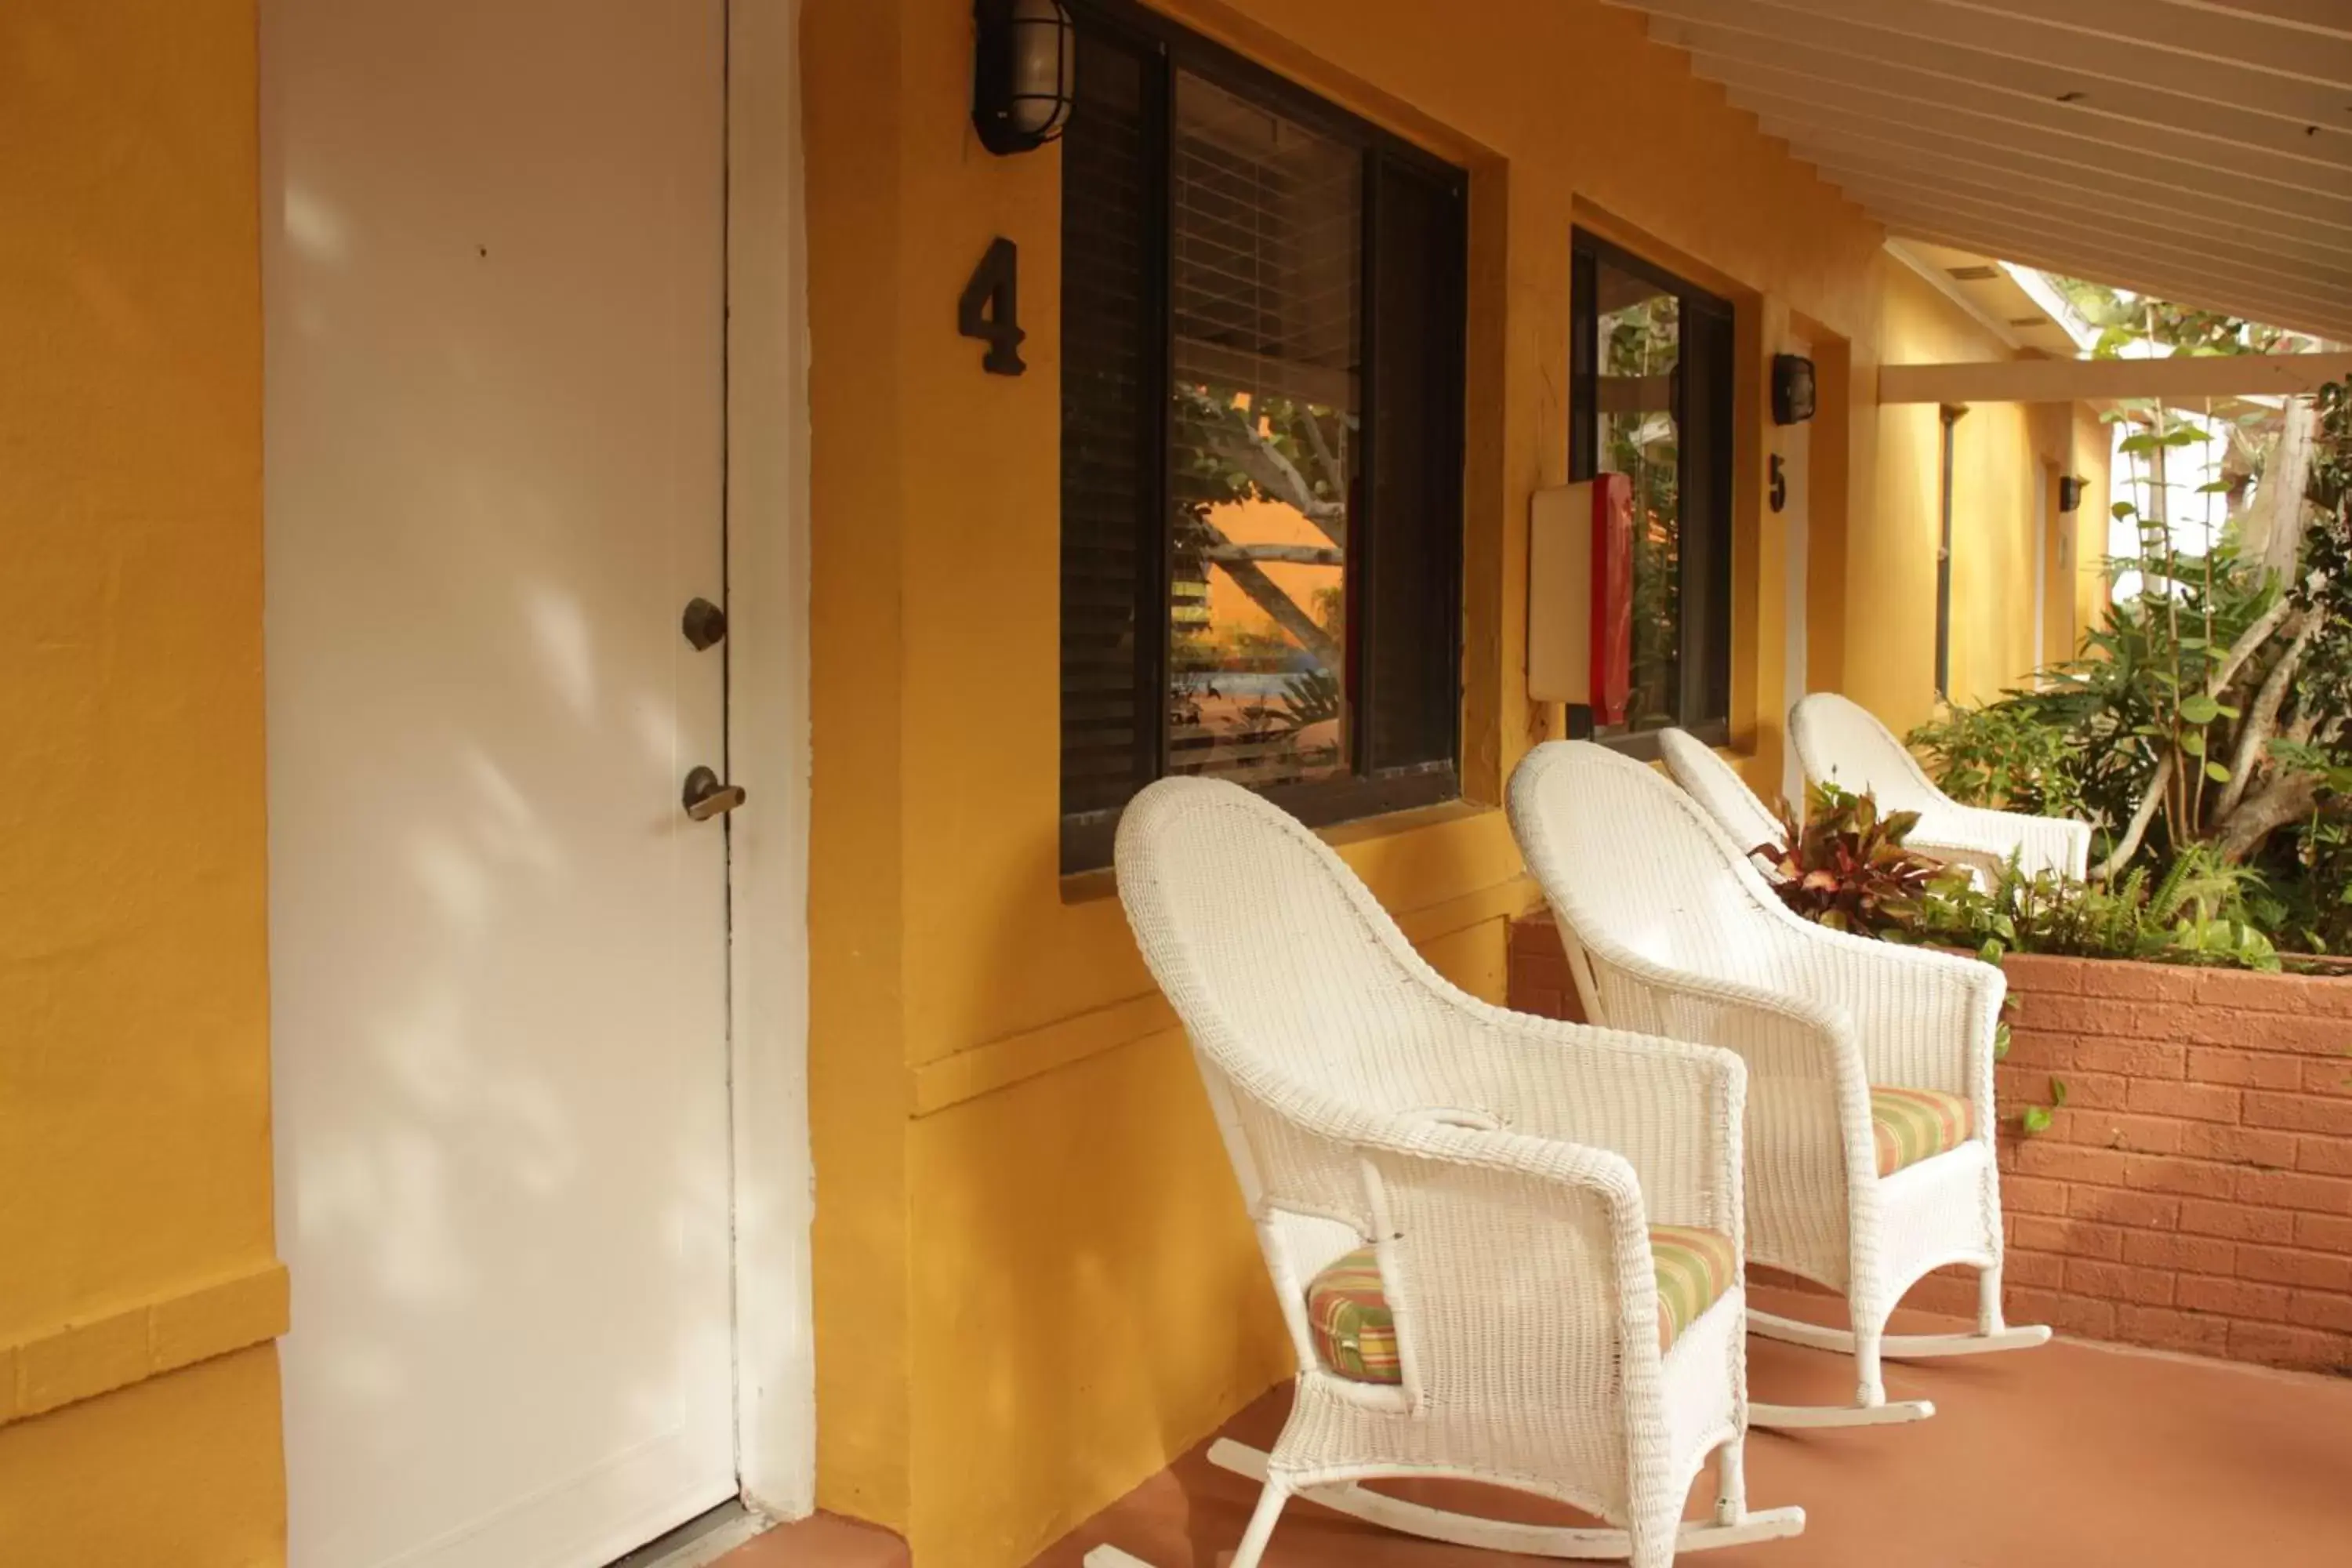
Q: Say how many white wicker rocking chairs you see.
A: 4